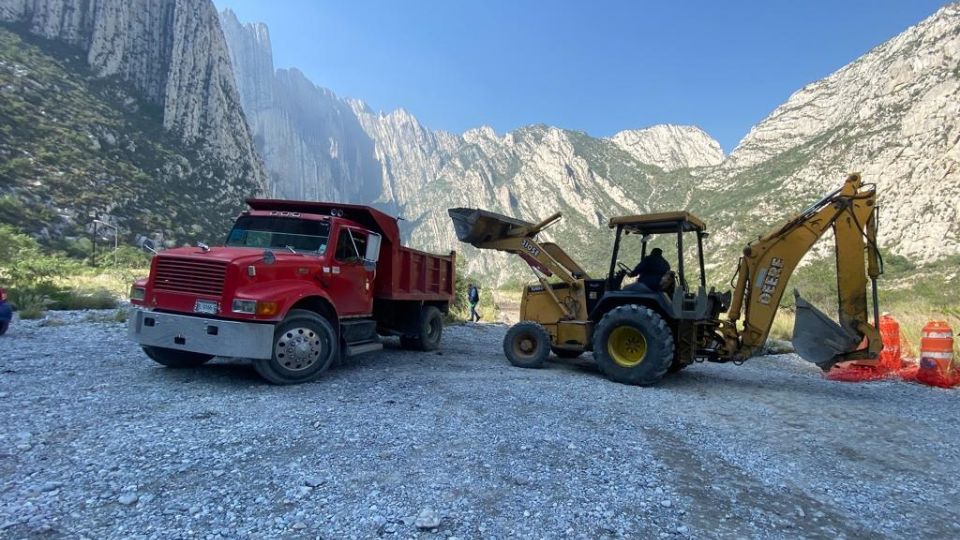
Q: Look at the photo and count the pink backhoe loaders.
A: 0